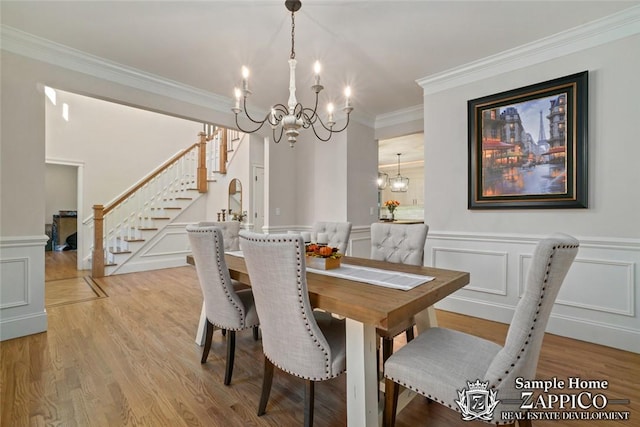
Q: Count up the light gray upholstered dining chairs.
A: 6